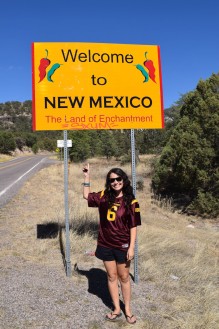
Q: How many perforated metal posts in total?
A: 2